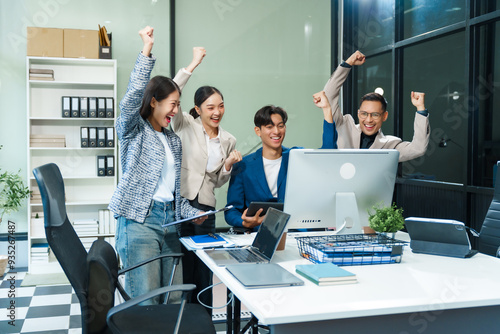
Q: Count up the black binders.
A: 12